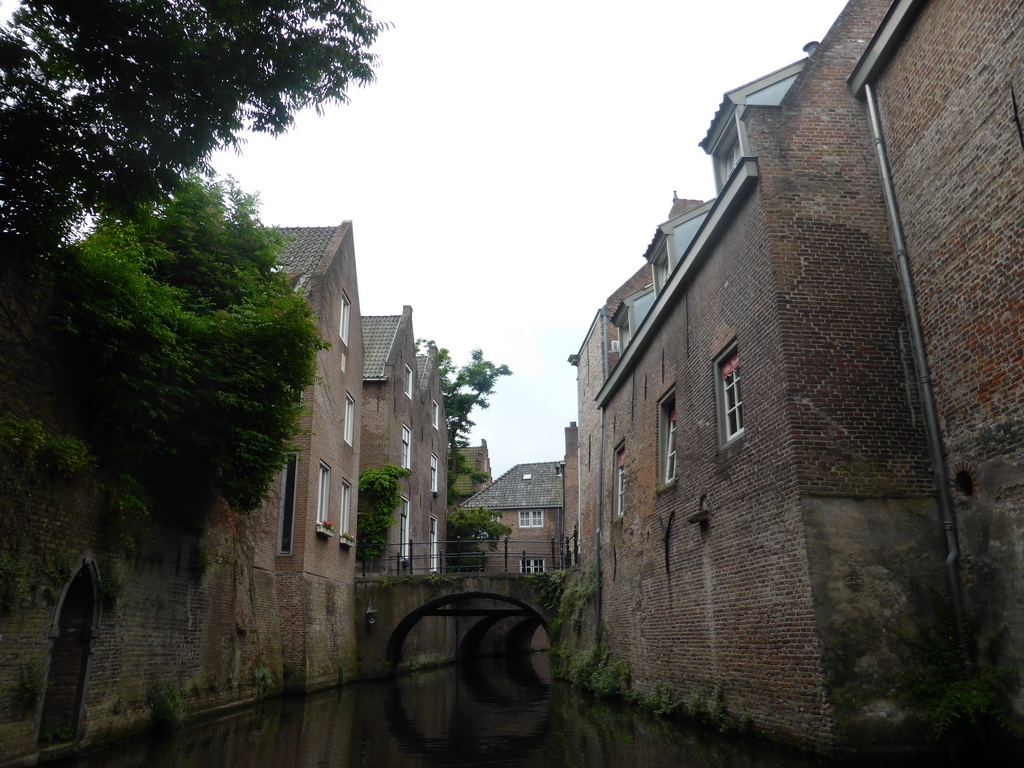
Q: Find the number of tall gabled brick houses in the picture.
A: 3